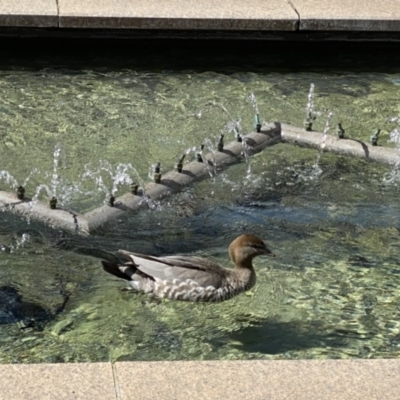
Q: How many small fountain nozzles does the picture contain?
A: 13